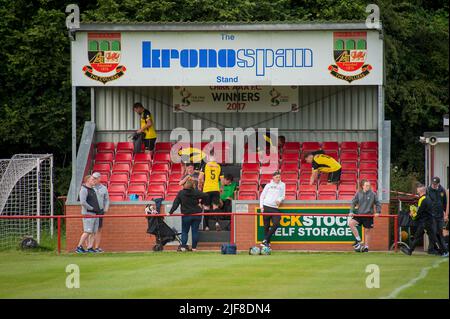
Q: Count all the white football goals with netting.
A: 1